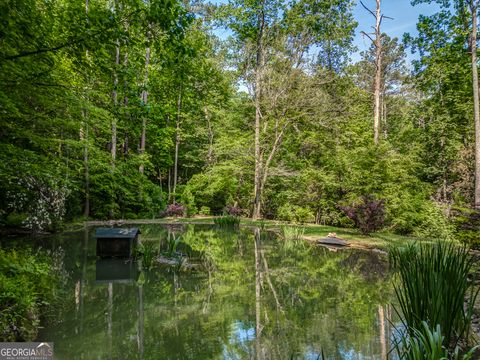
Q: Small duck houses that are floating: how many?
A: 1